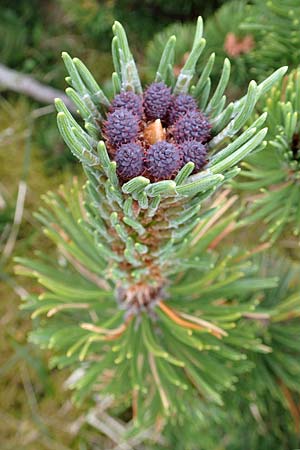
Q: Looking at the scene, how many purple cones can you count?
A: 8